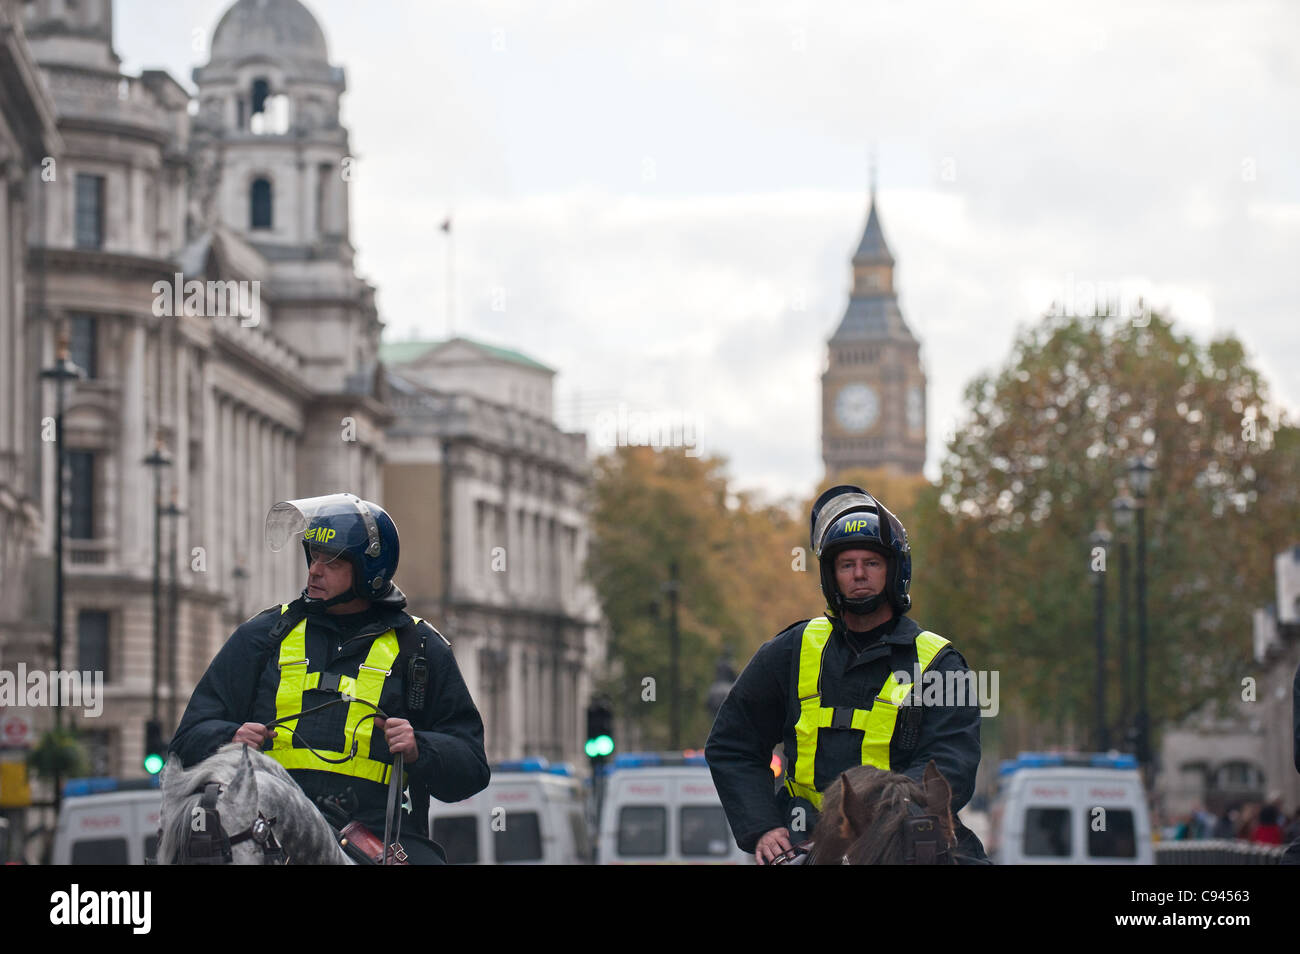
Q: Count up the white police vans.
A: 4